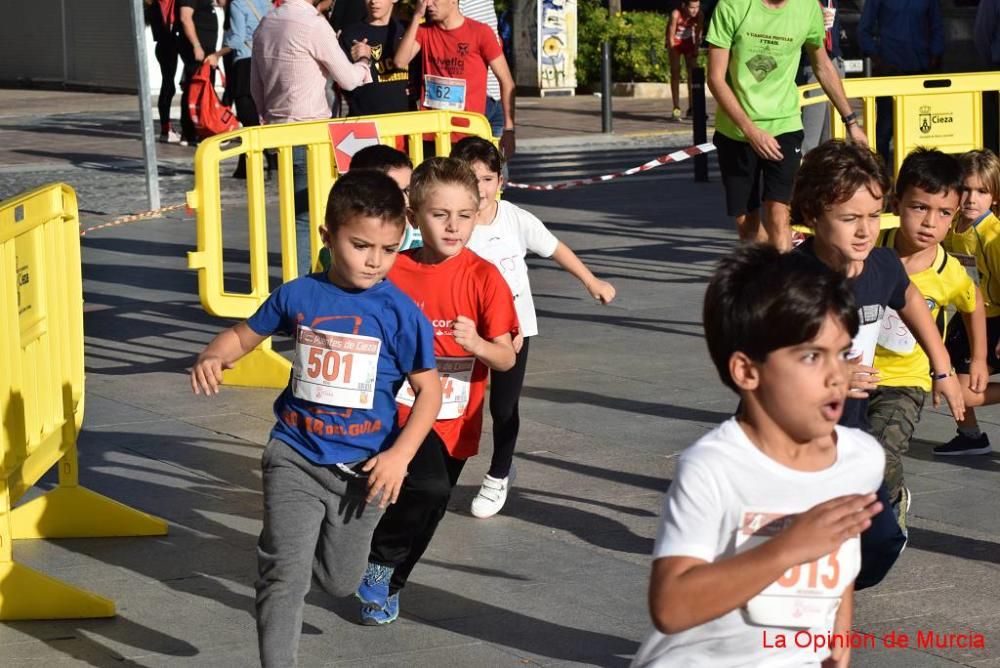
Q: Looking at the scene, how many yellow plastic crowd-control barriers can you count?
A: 3